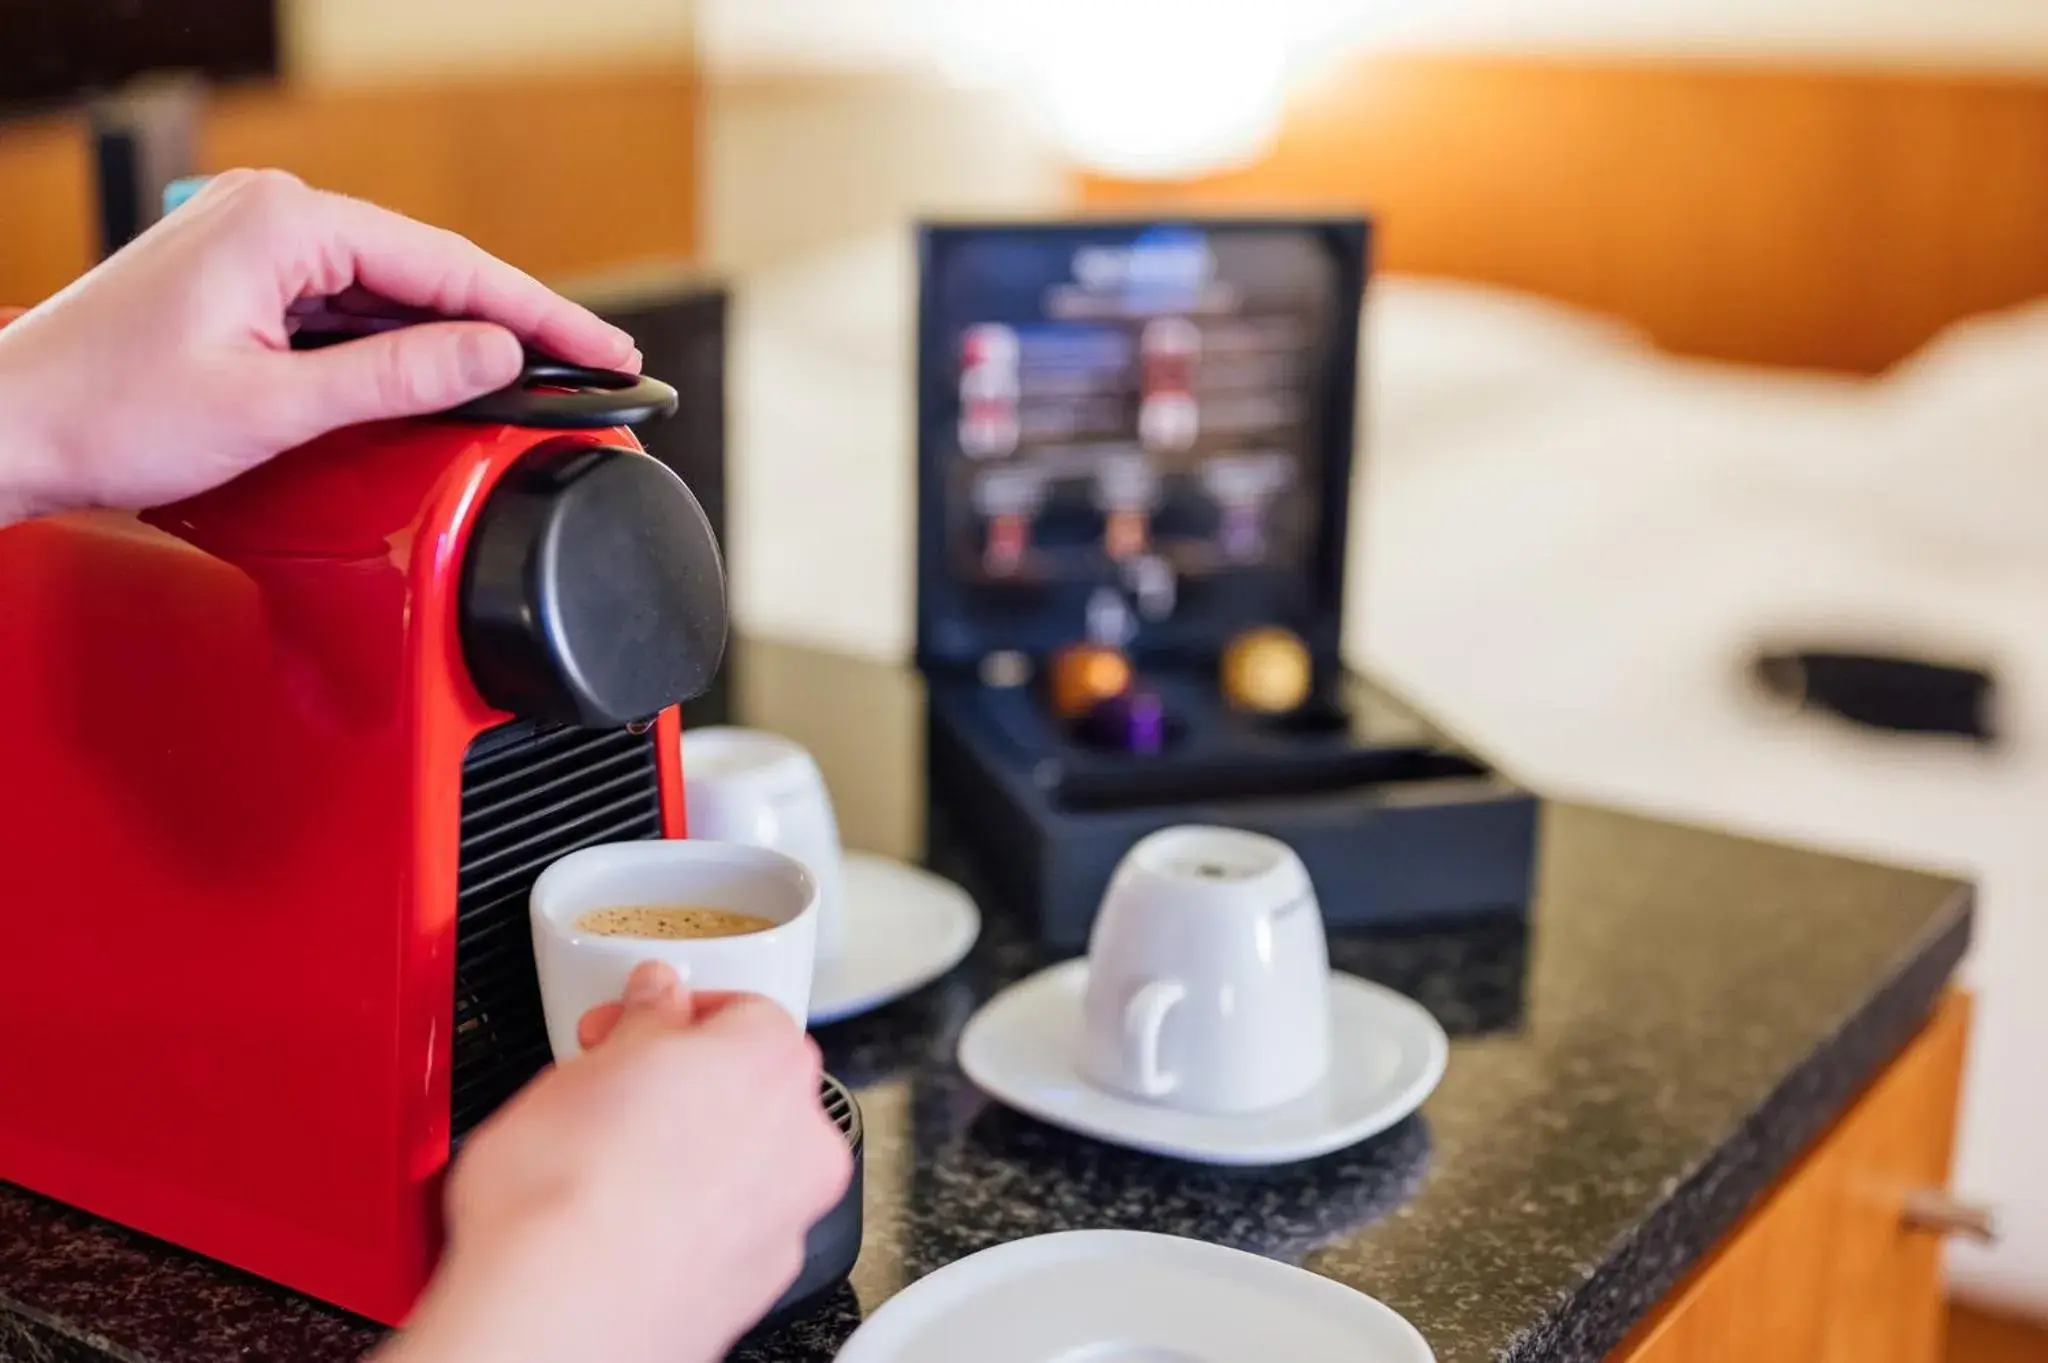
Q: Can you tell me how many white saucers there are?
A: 3